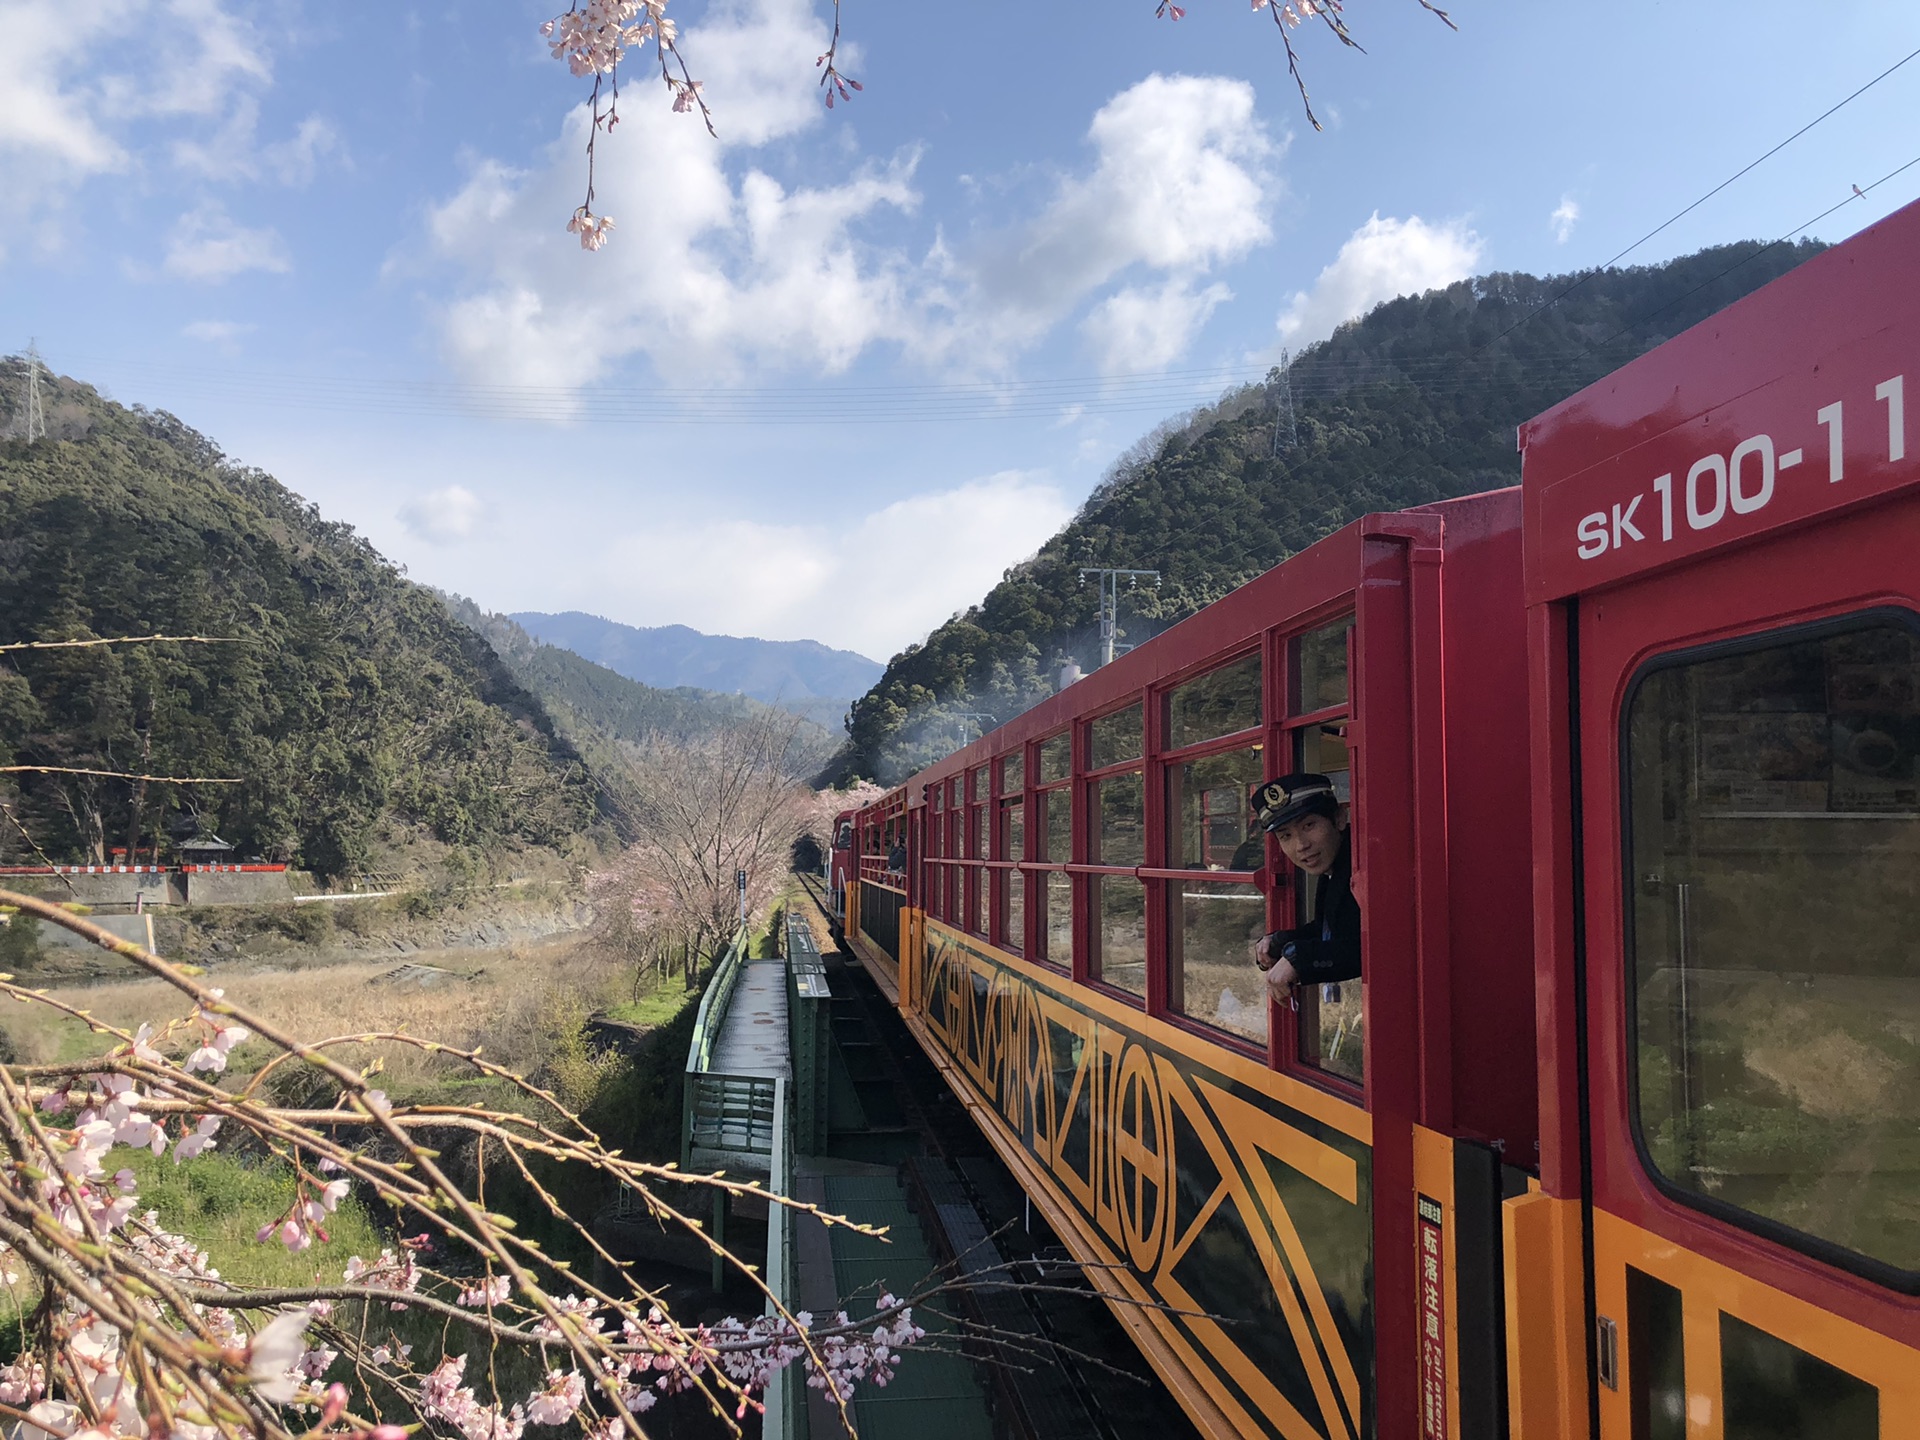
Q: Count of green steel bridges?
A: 1